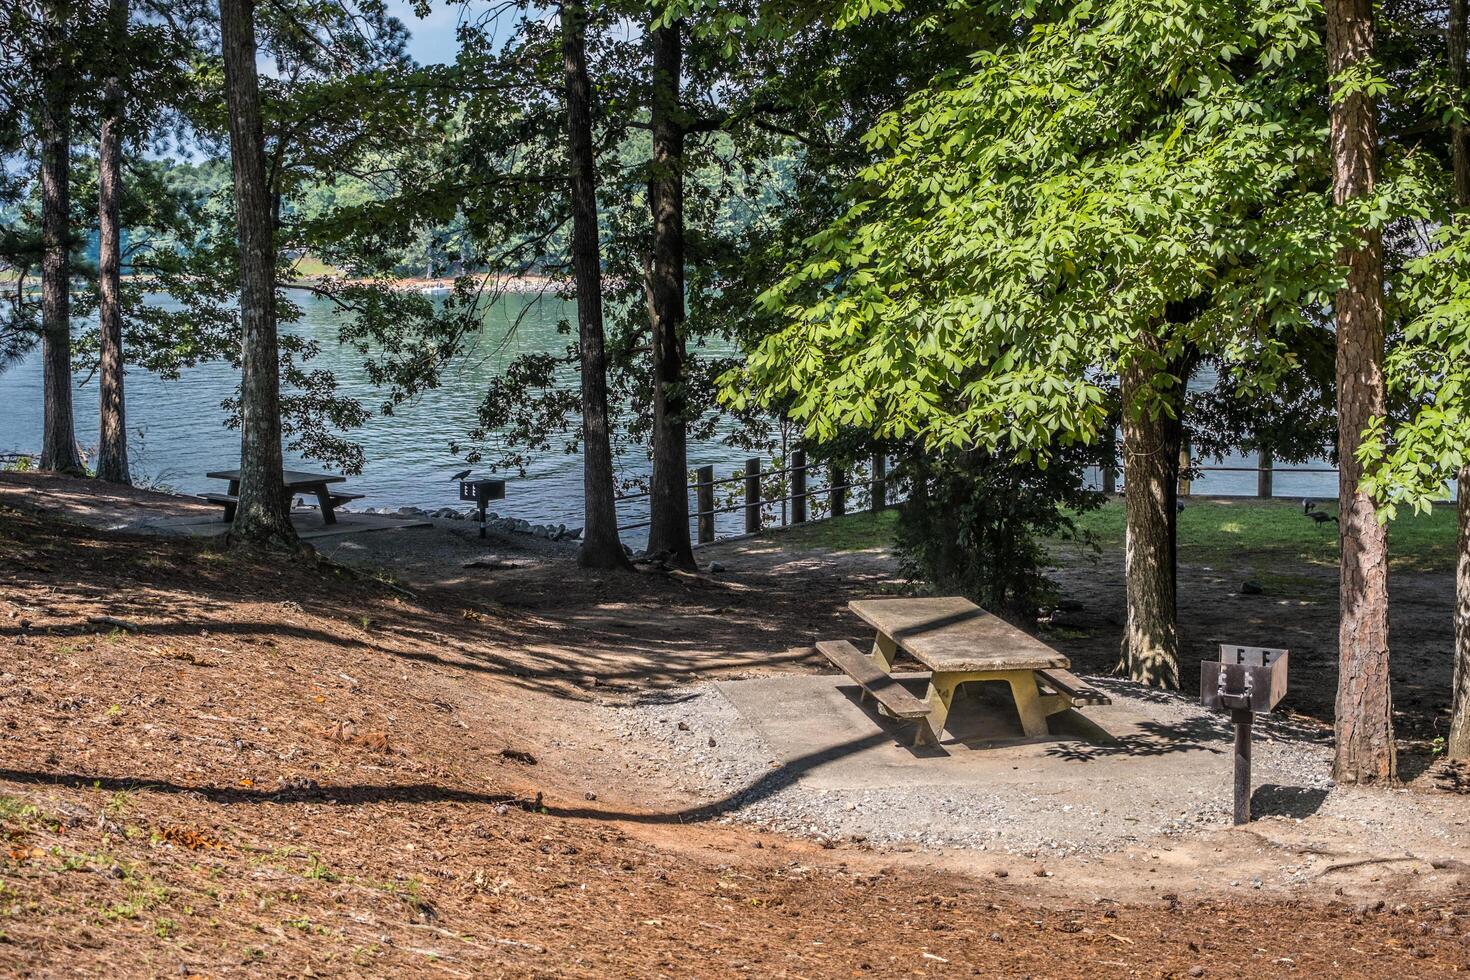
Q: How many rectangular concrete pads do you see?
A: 2